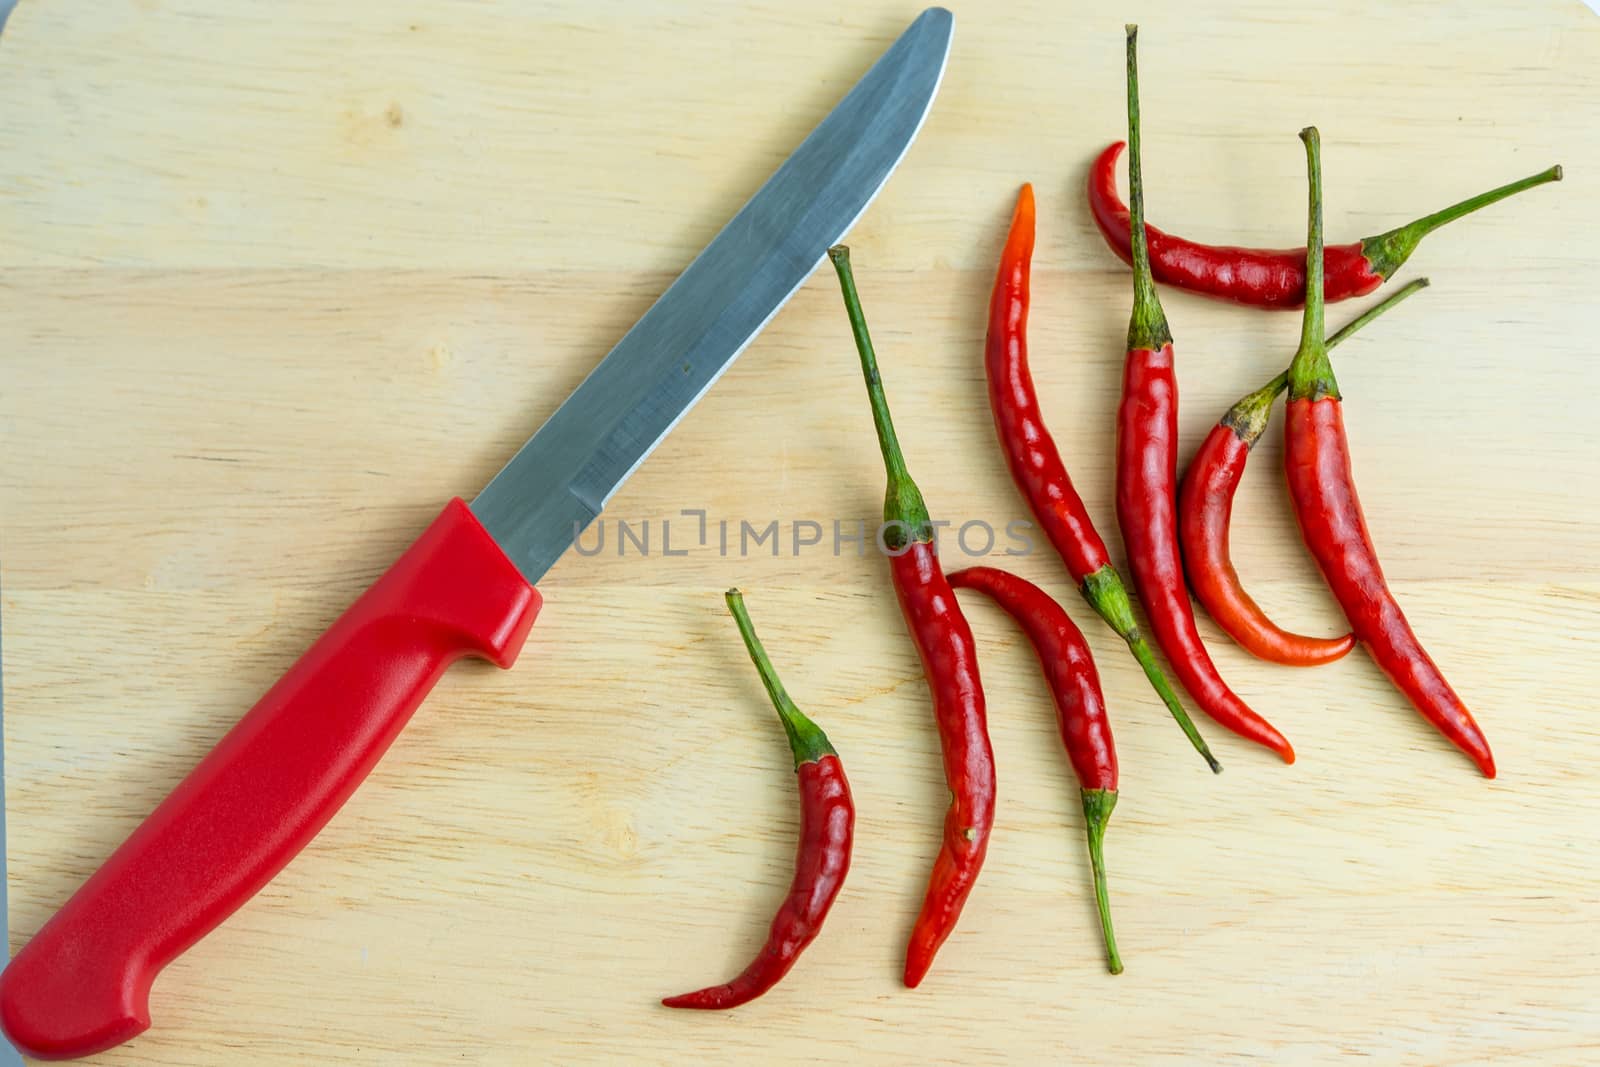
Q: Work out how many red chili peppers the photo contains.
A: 8